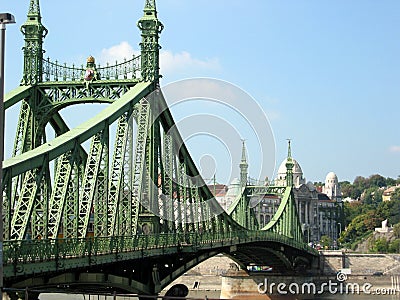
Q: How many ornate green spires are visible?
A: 4